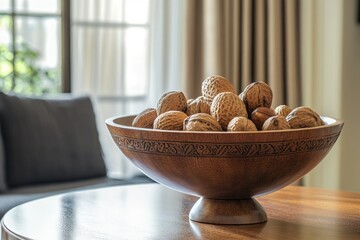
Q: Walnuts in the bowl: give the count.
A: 13